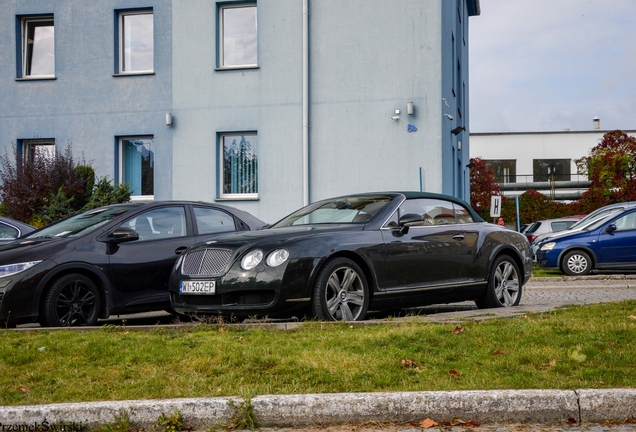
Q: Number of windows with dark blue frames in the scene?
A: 6